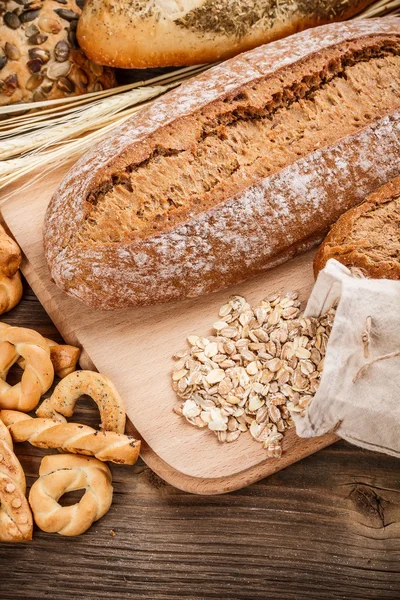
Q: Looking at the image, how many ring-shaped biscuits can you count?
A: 3